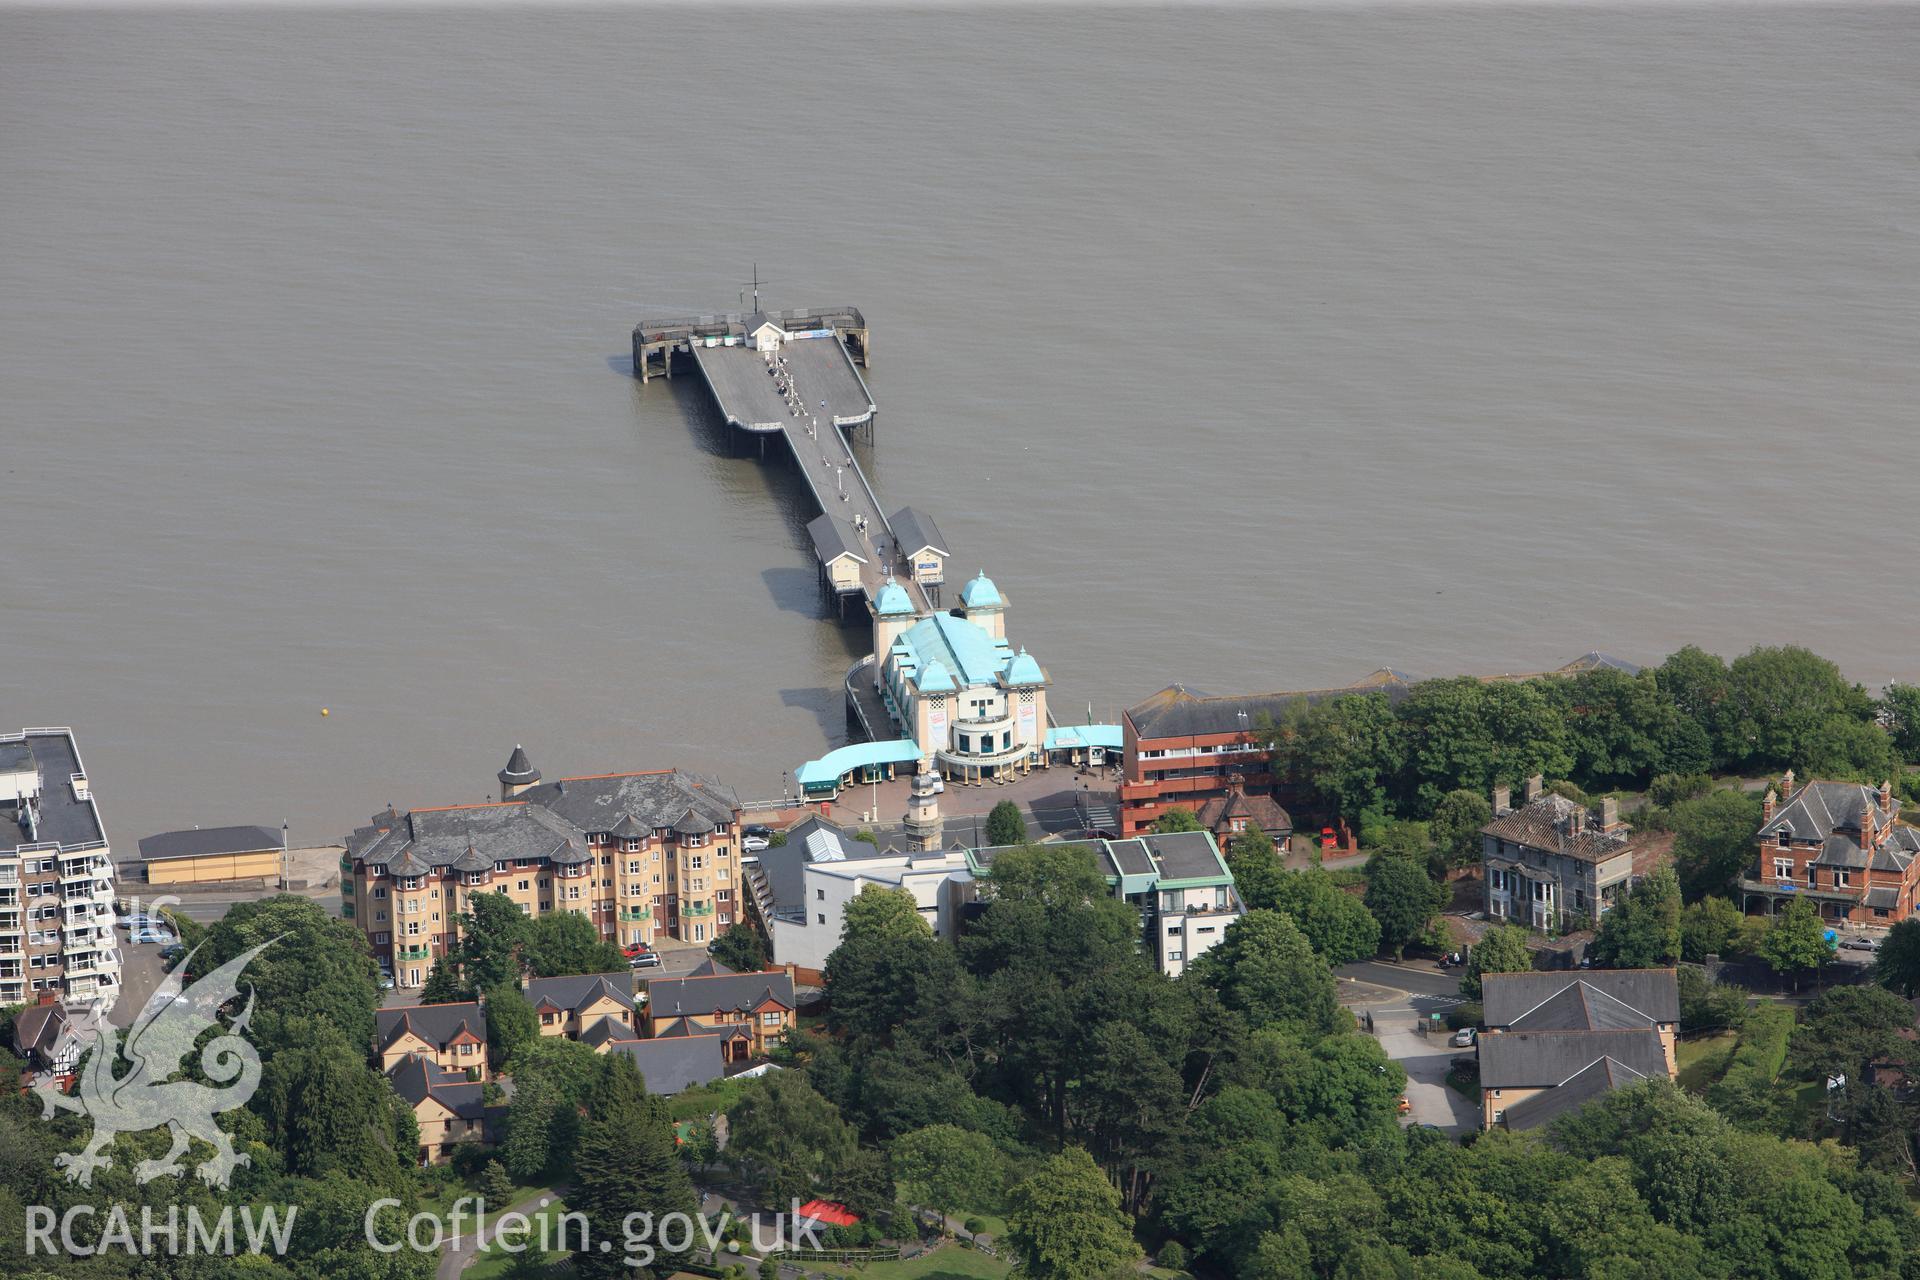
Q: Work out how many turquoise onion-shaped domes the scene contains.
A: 4